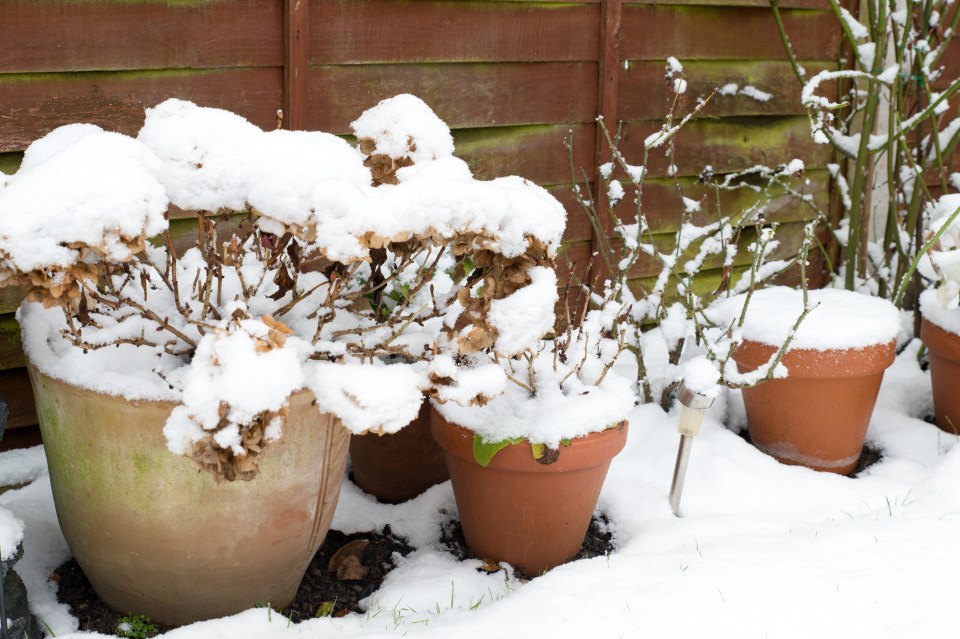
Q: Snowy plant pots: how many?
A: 5